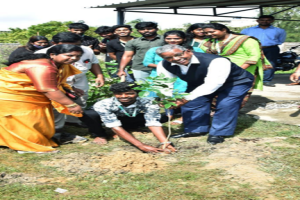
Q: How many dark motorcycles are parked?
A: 1